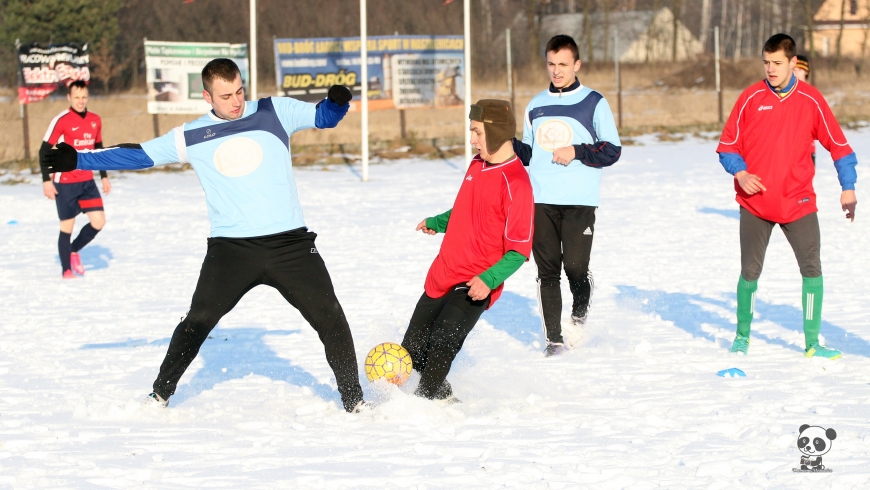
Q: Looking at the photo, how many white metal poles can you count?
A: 3